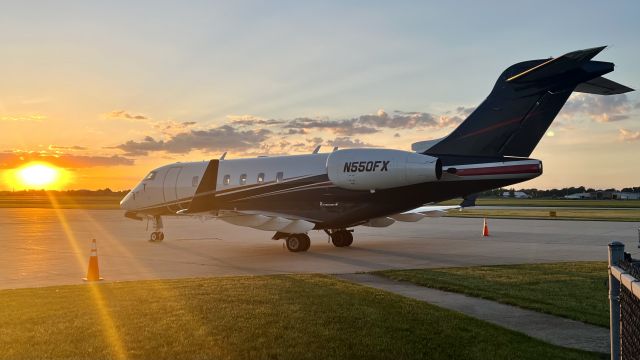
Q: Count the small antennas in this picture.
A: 3